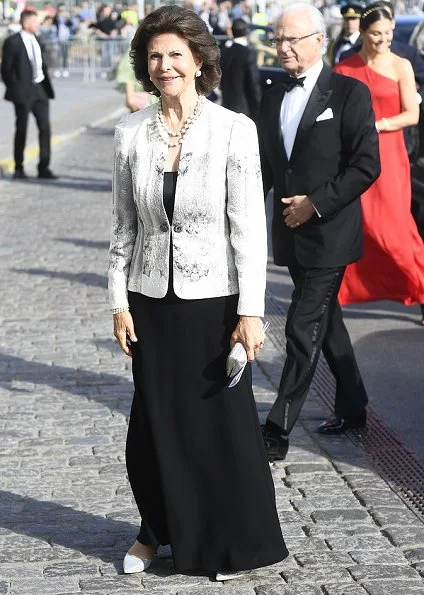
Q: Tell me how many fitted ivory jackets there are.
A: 1